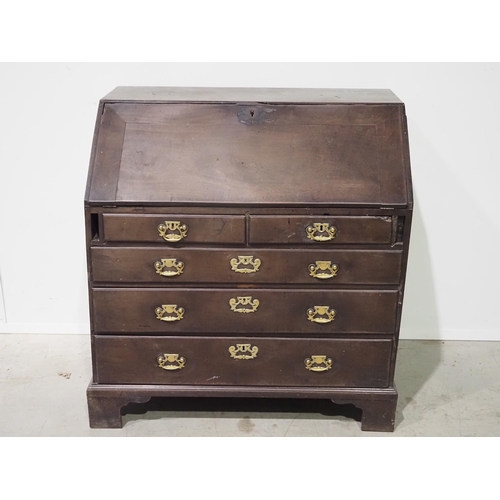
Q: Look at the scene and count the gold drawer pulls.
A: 8